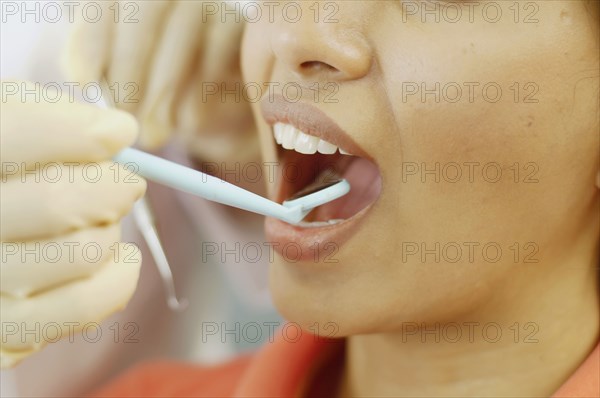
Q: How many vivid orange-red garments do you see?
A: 1